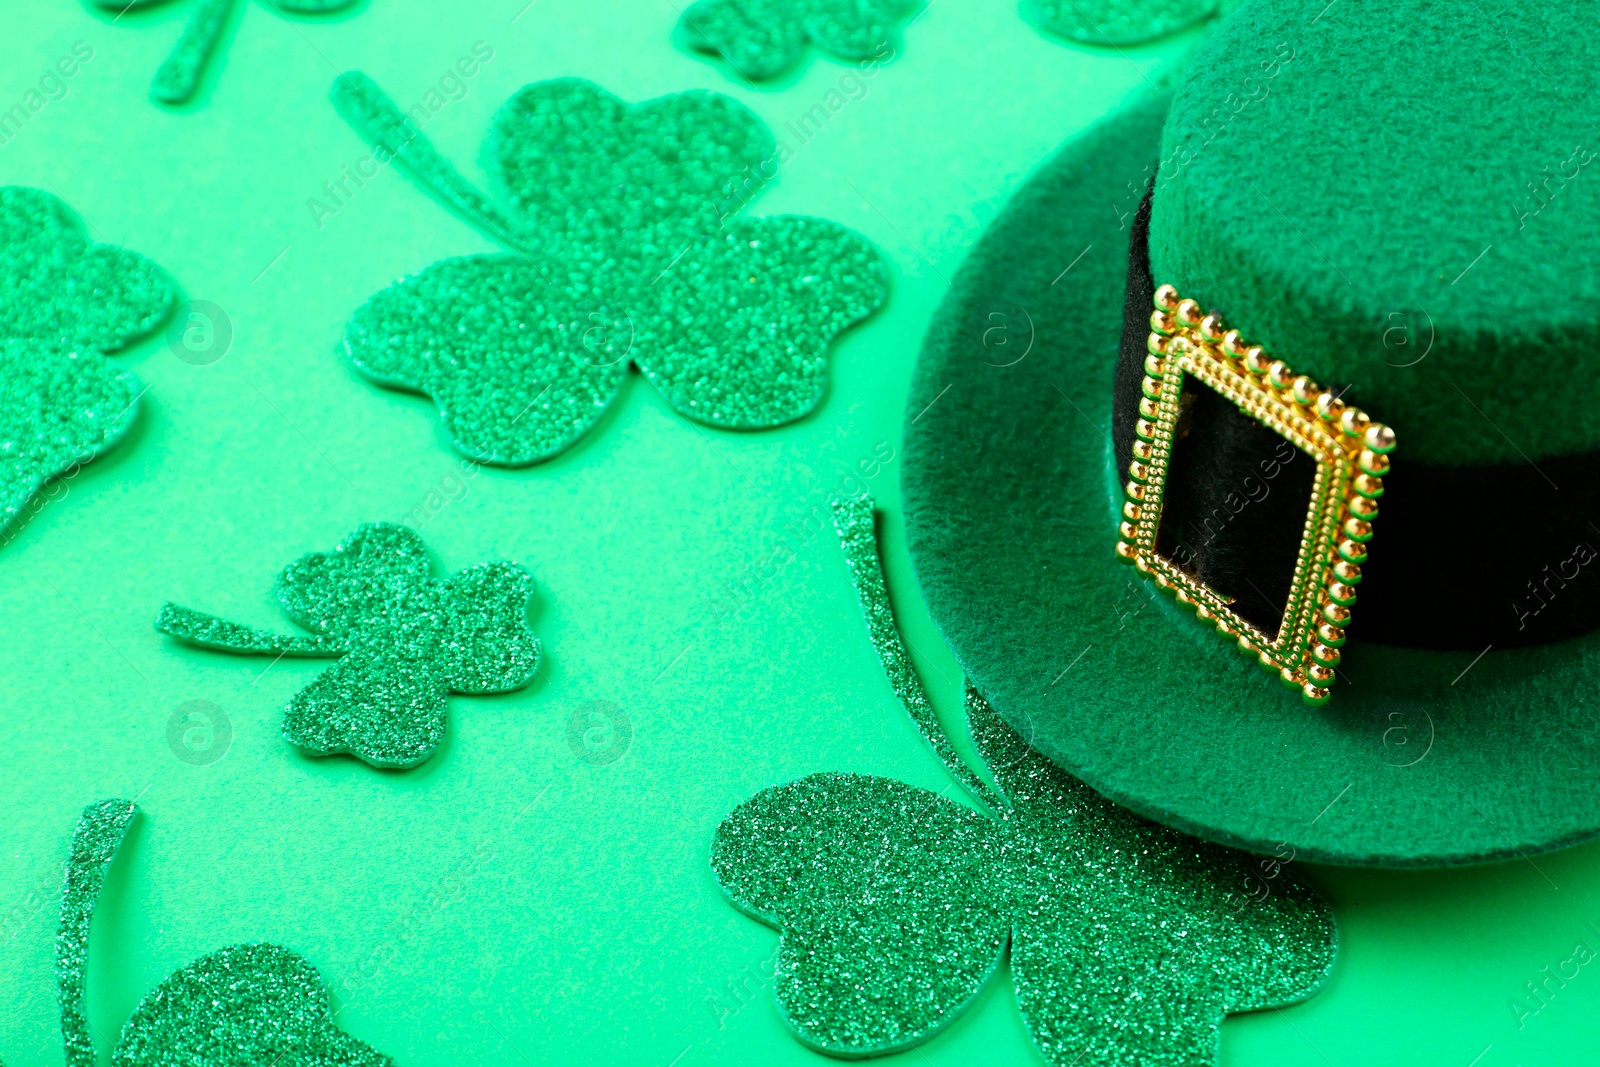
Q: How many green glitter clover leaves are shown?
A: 8